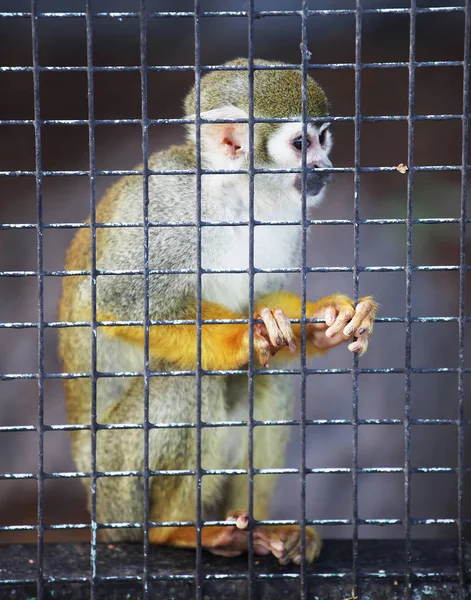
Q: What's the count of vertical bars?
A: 9